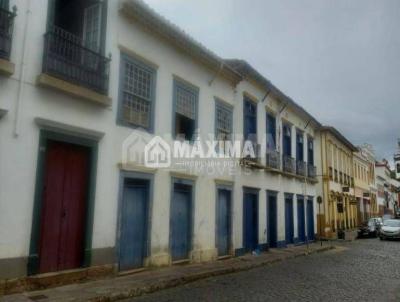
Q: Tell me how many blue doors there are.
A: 8